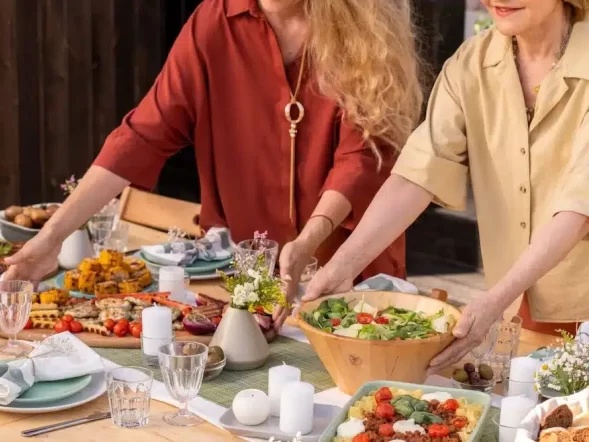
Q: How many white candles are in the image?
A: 7